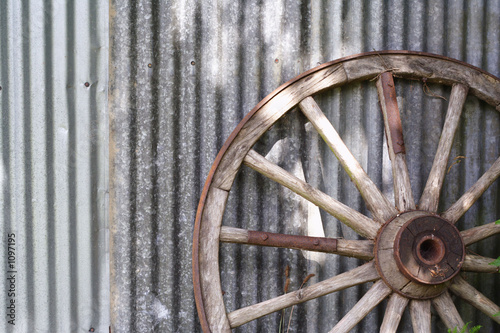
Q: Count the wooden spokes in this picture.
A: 14